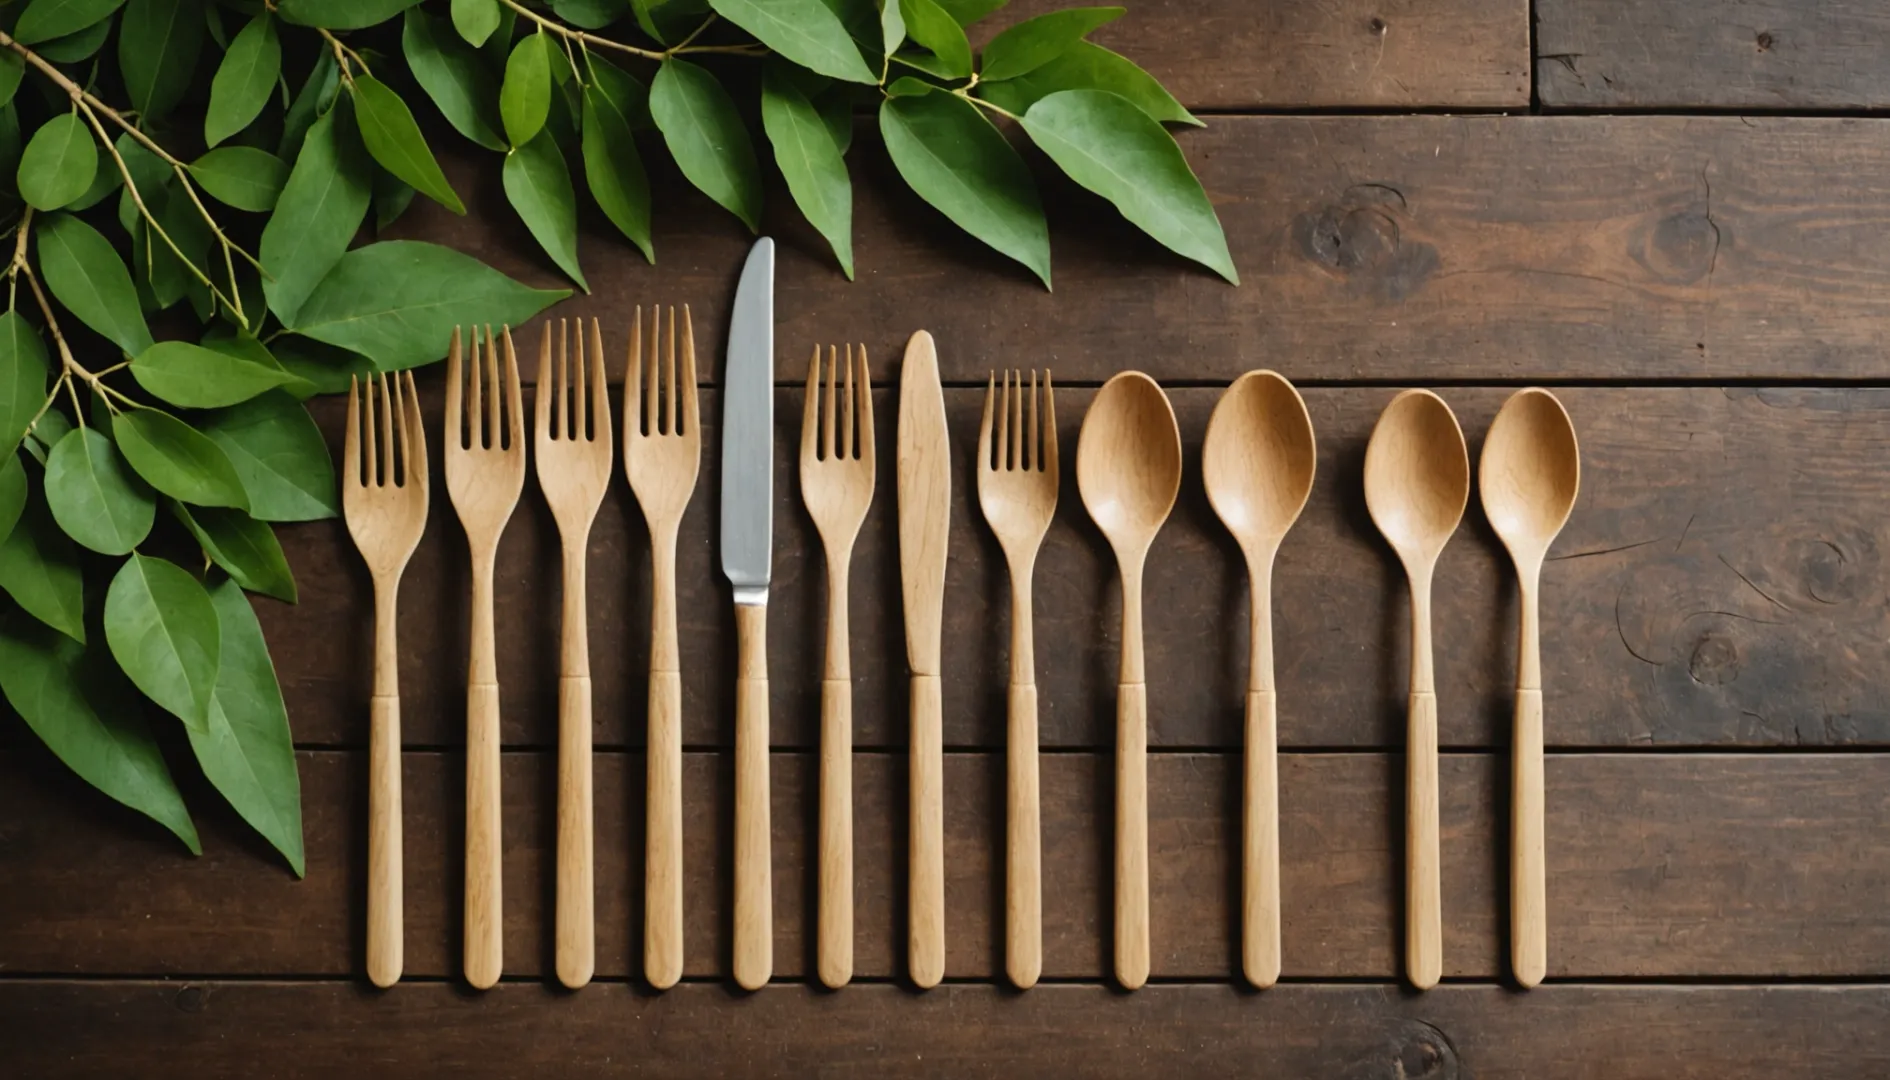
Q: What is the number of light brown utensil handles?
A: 12